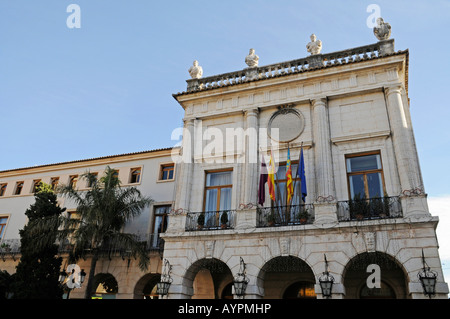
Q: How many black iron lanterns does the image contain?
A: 4